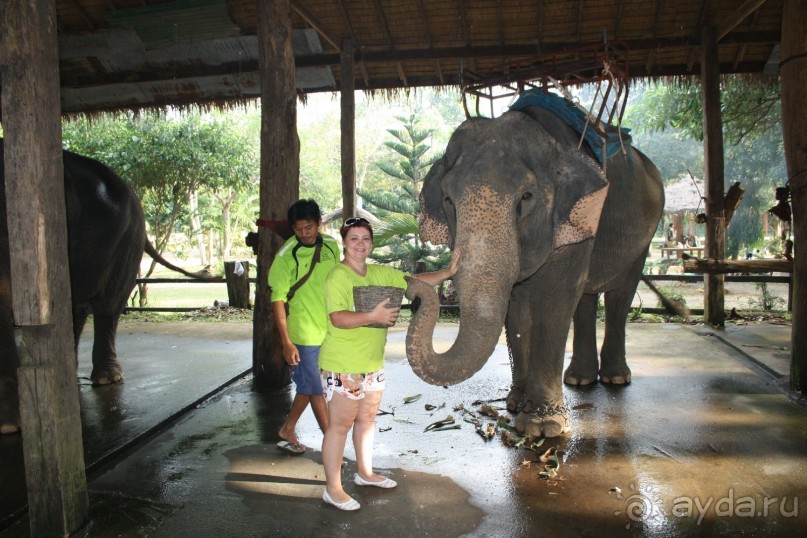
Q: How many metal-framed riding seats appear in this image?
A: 1